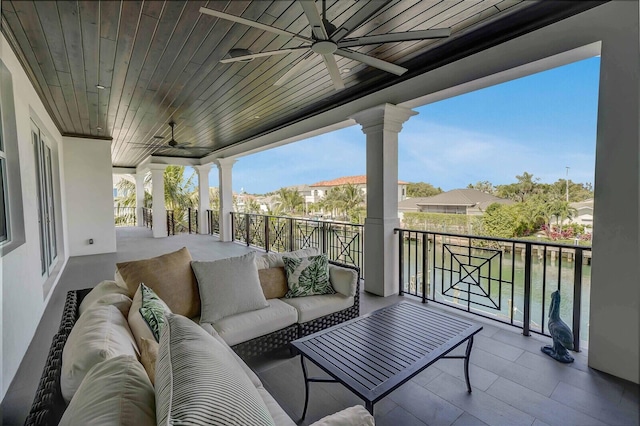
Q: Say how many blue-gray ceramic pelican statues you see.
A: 1